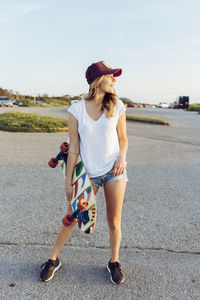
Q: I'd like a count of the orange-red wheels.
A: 4